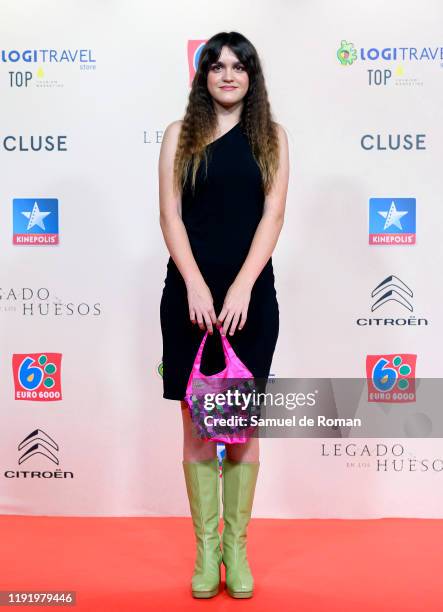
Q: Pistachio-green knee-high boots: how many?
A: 2